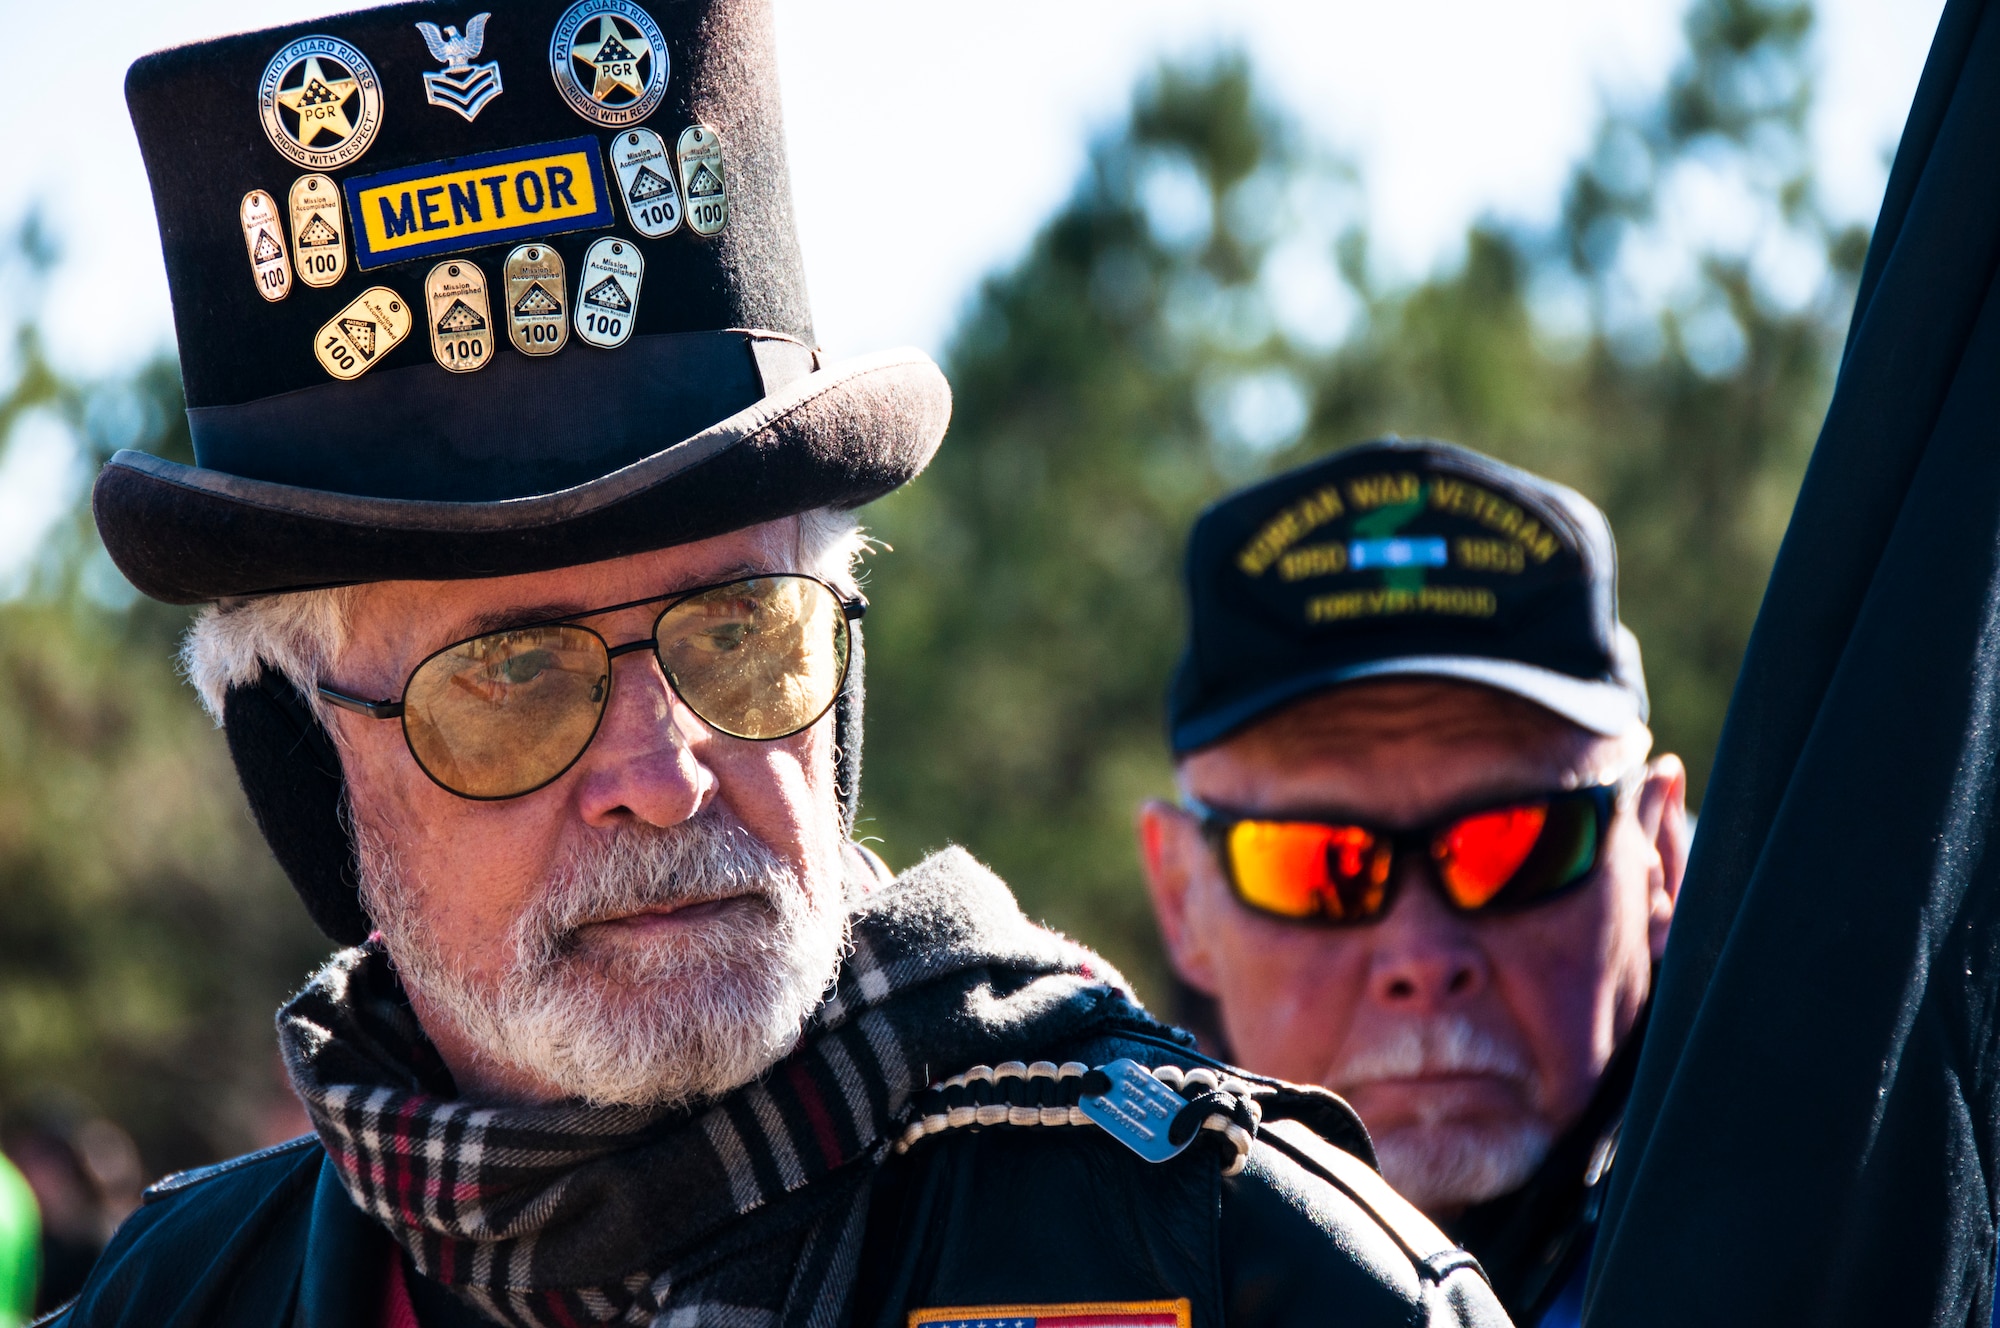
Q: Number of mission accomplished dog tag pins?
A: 8